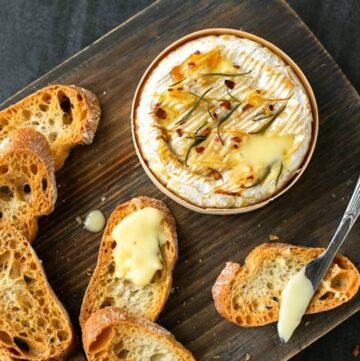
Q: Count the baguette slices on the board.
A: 6